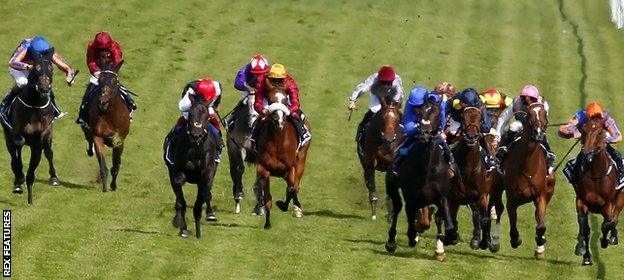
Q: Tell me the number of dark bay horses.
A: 3